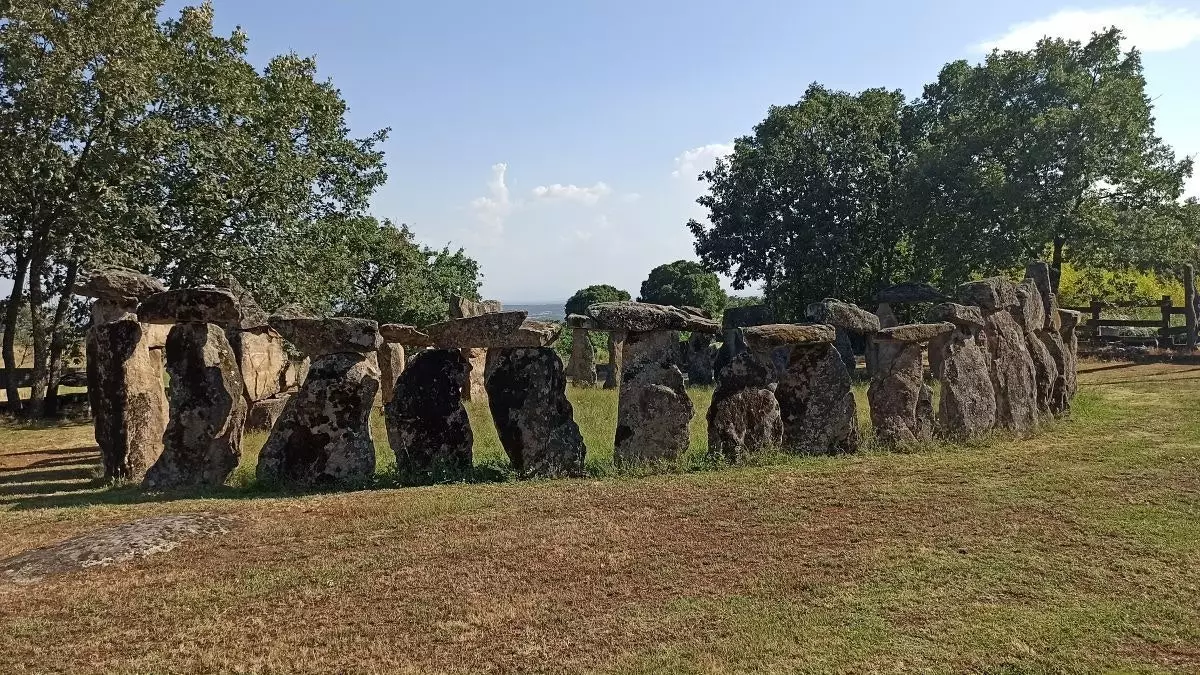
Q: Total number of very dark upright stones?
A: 2